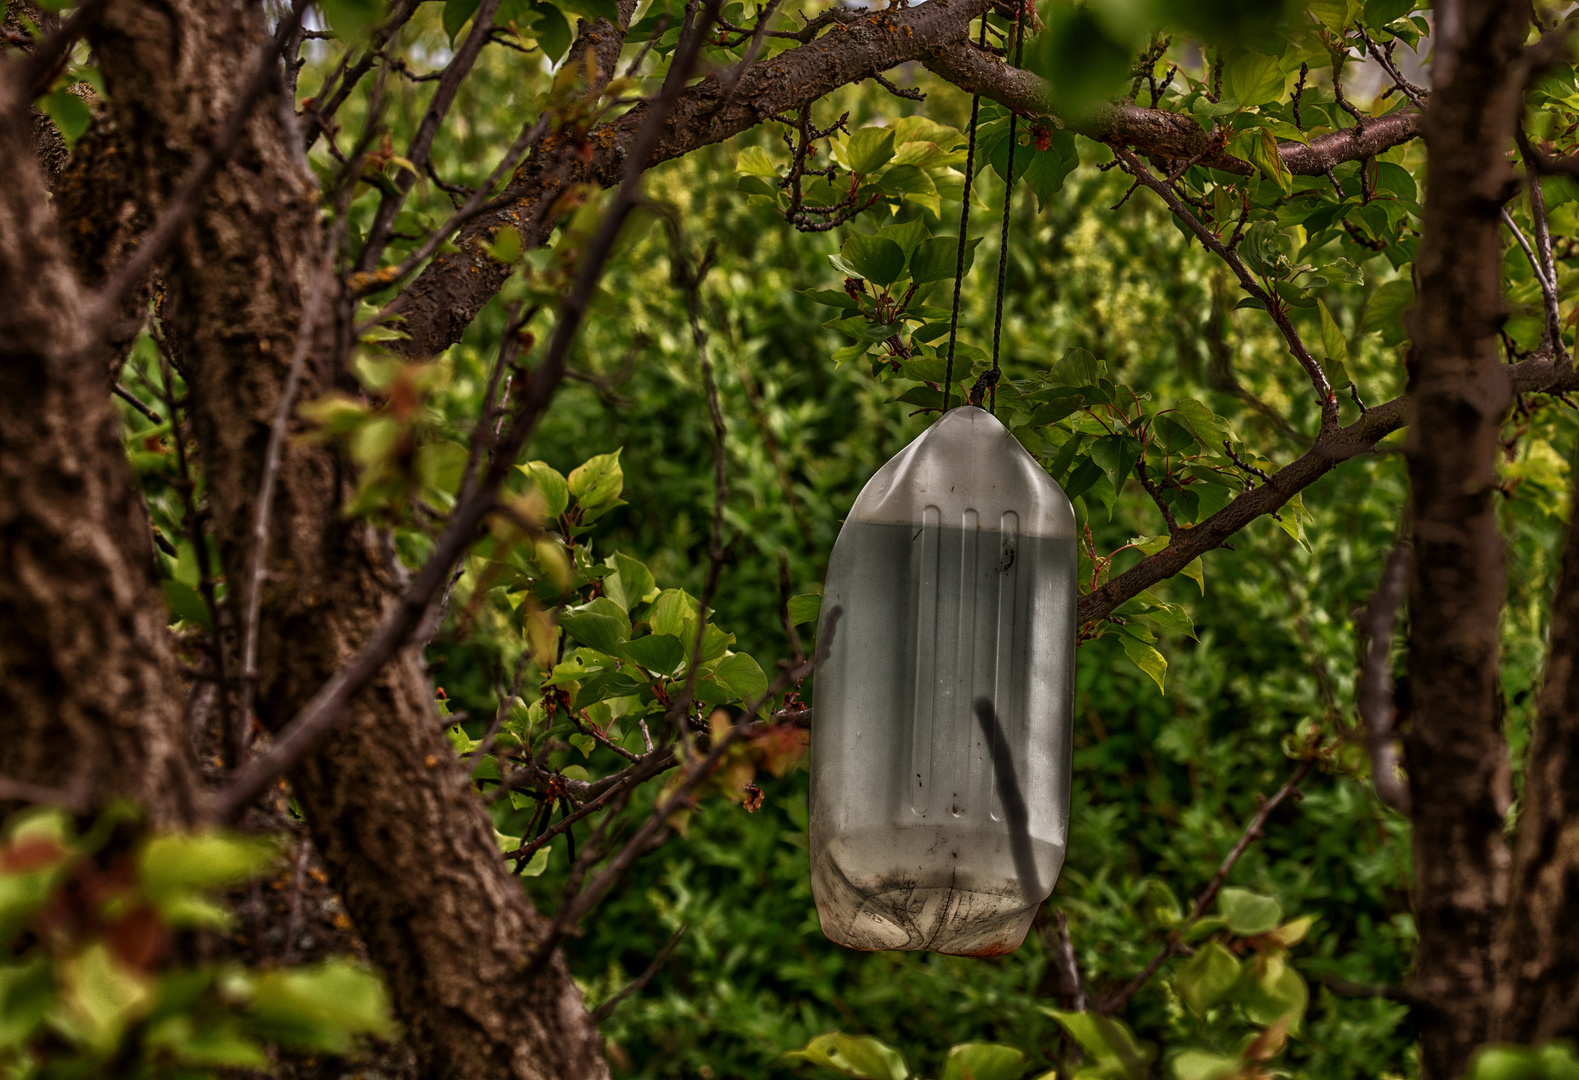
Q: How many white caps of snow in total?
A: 0